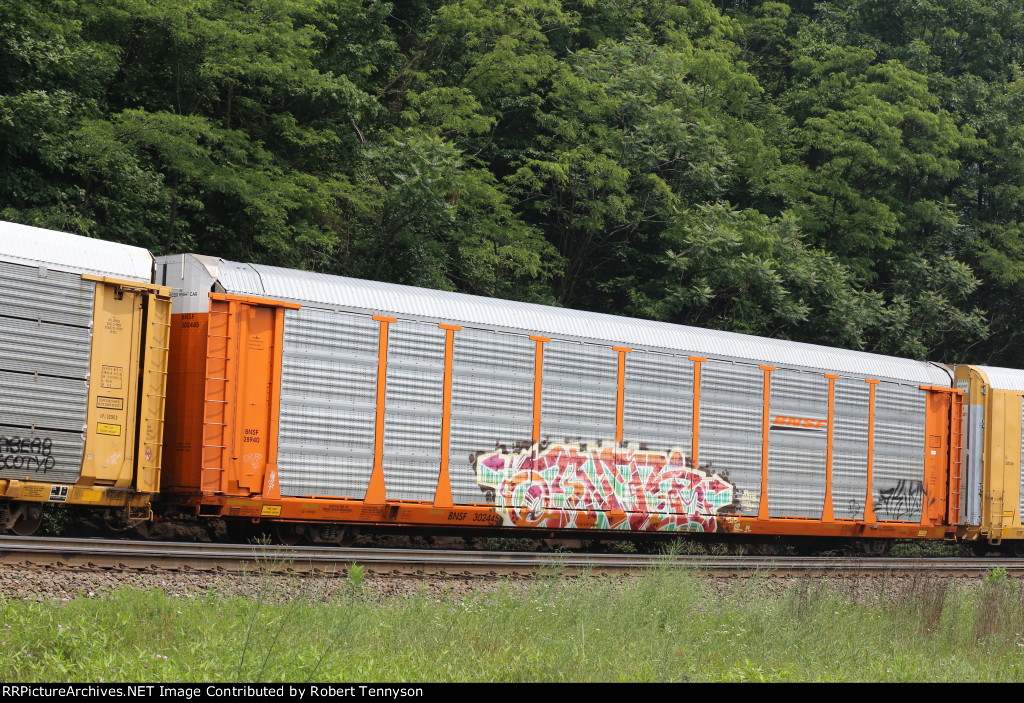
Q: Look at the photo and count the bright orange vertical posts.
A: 8